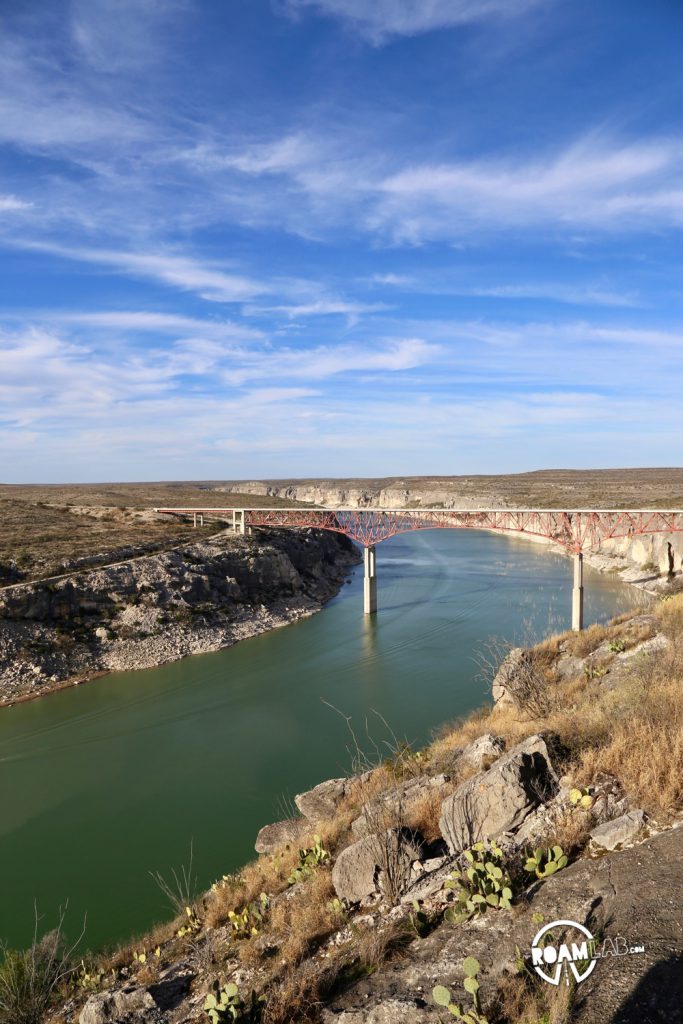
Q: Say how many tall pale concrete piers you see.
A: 2